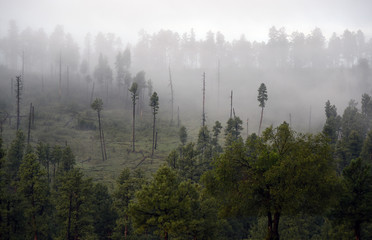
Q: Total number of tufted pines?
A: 4